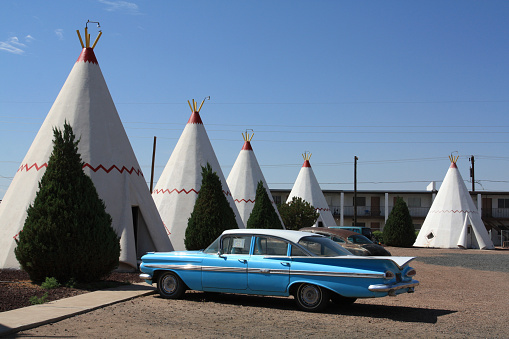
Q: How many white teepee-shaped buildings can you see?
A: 5